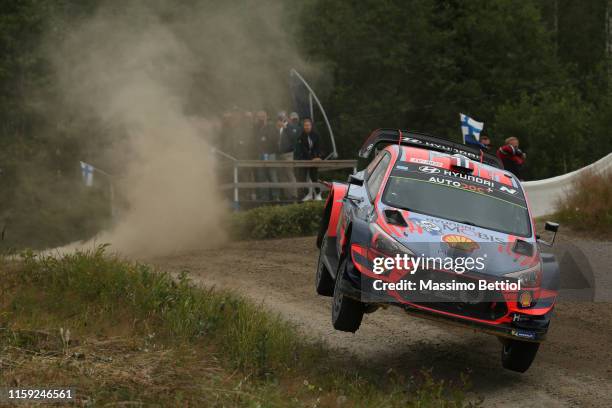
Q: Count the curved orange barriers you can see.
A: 0